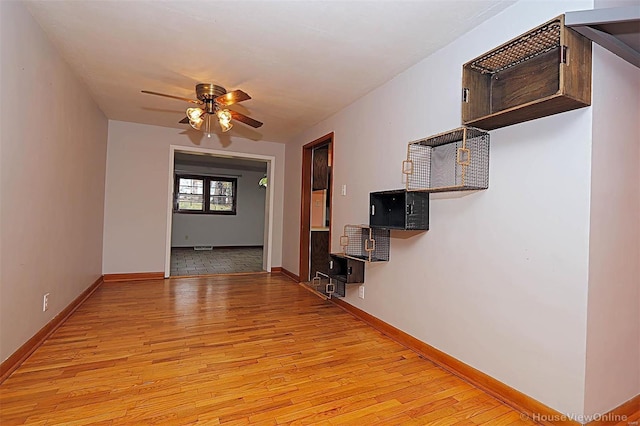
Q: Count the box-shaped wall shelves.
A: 6